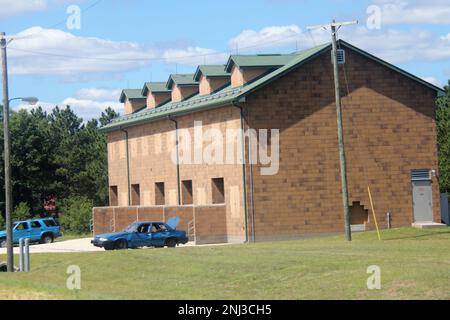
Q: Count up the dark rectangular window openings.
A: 5